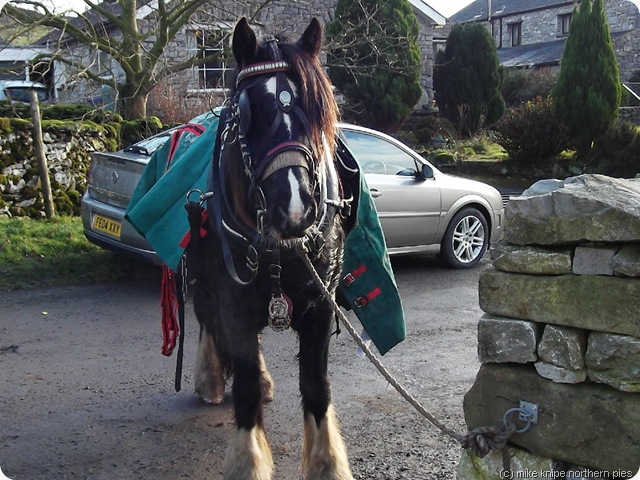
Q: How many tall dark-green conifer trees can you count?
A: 3